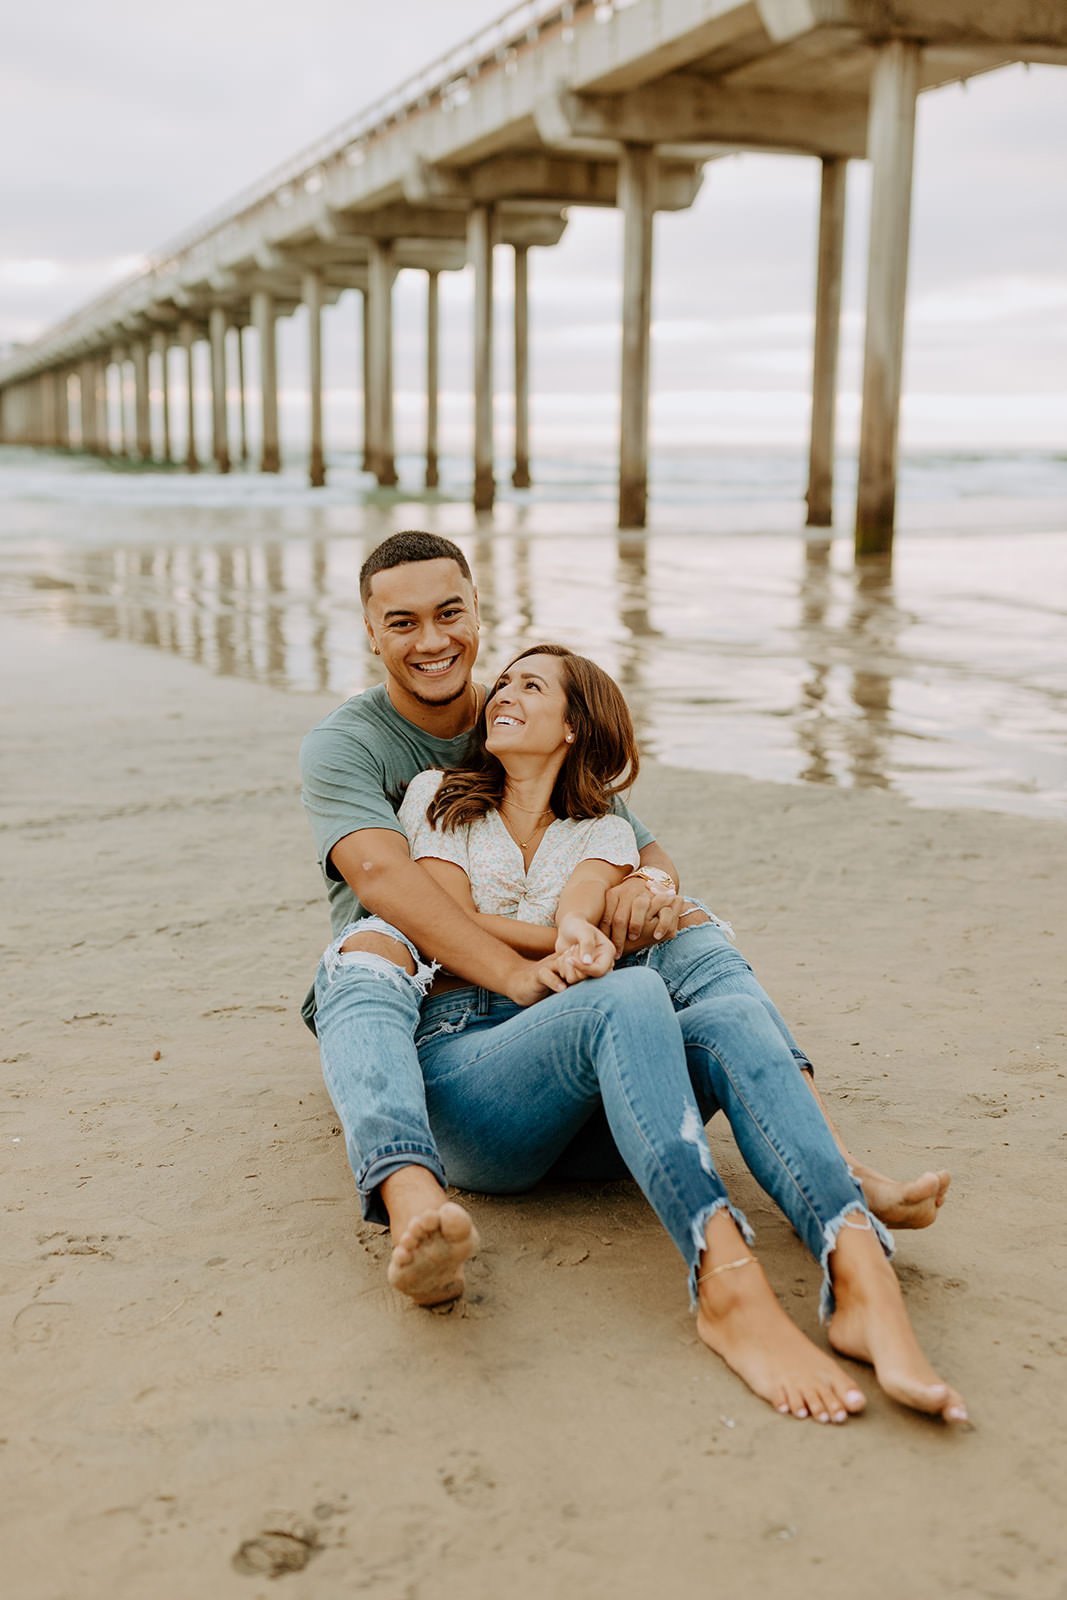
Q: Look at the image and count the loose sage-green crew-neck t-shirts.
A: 1